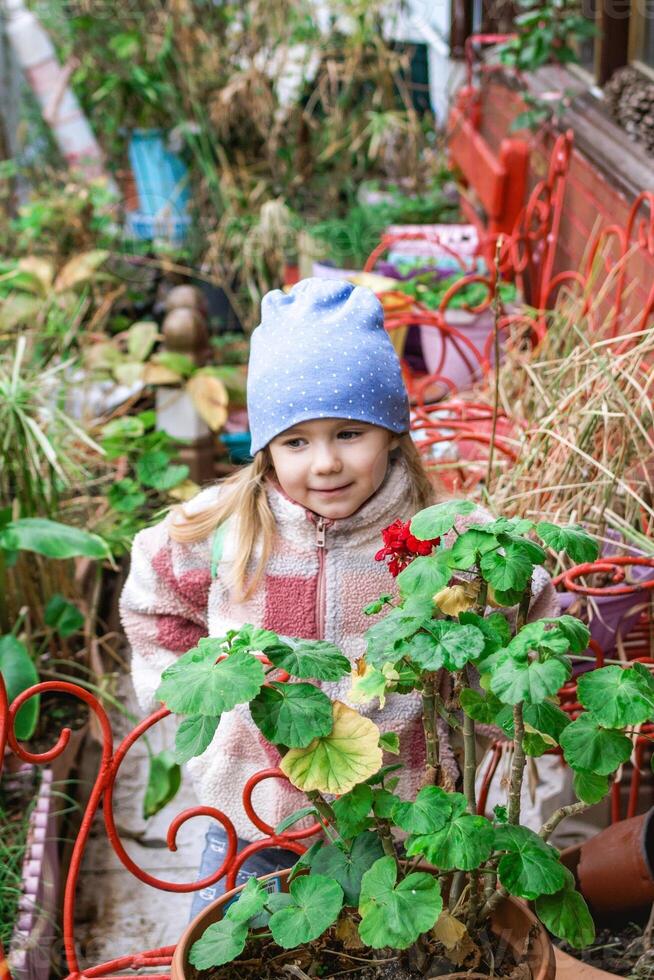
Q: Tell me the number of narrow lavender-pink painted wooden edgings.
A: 1